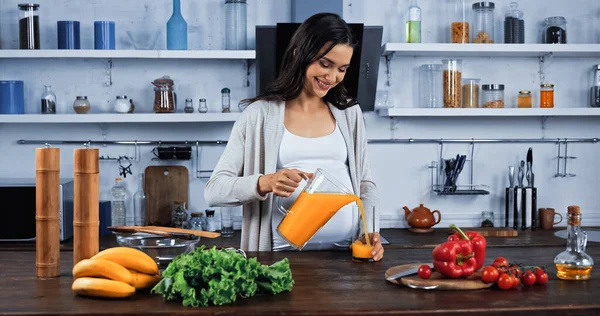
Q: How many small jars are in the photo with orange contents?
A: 2